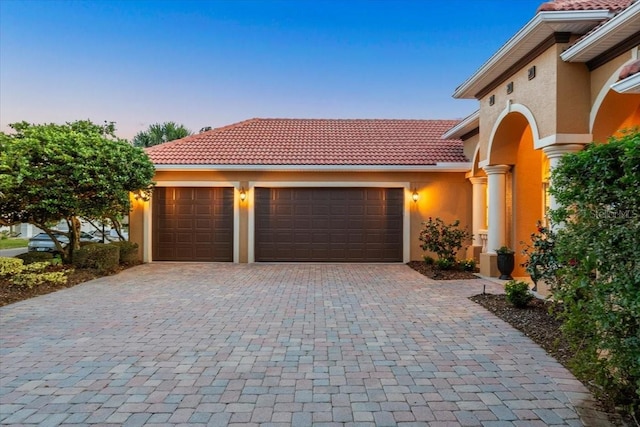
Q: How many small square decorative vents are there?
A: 3